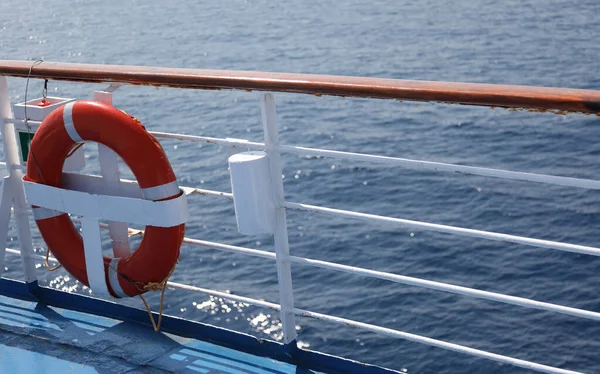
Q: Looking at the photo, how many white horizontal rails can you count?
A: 4